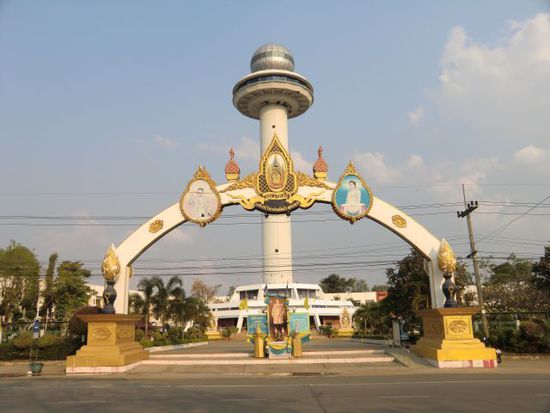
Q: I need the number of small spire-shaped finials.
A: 2